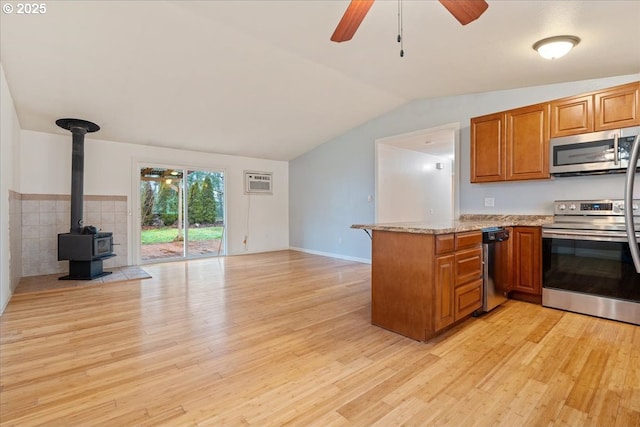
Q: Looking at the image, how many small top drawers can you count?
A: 2